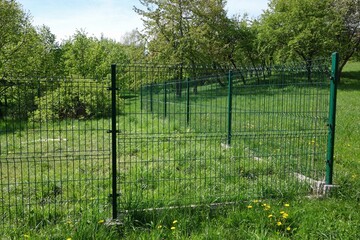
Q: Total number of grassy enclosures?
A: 1